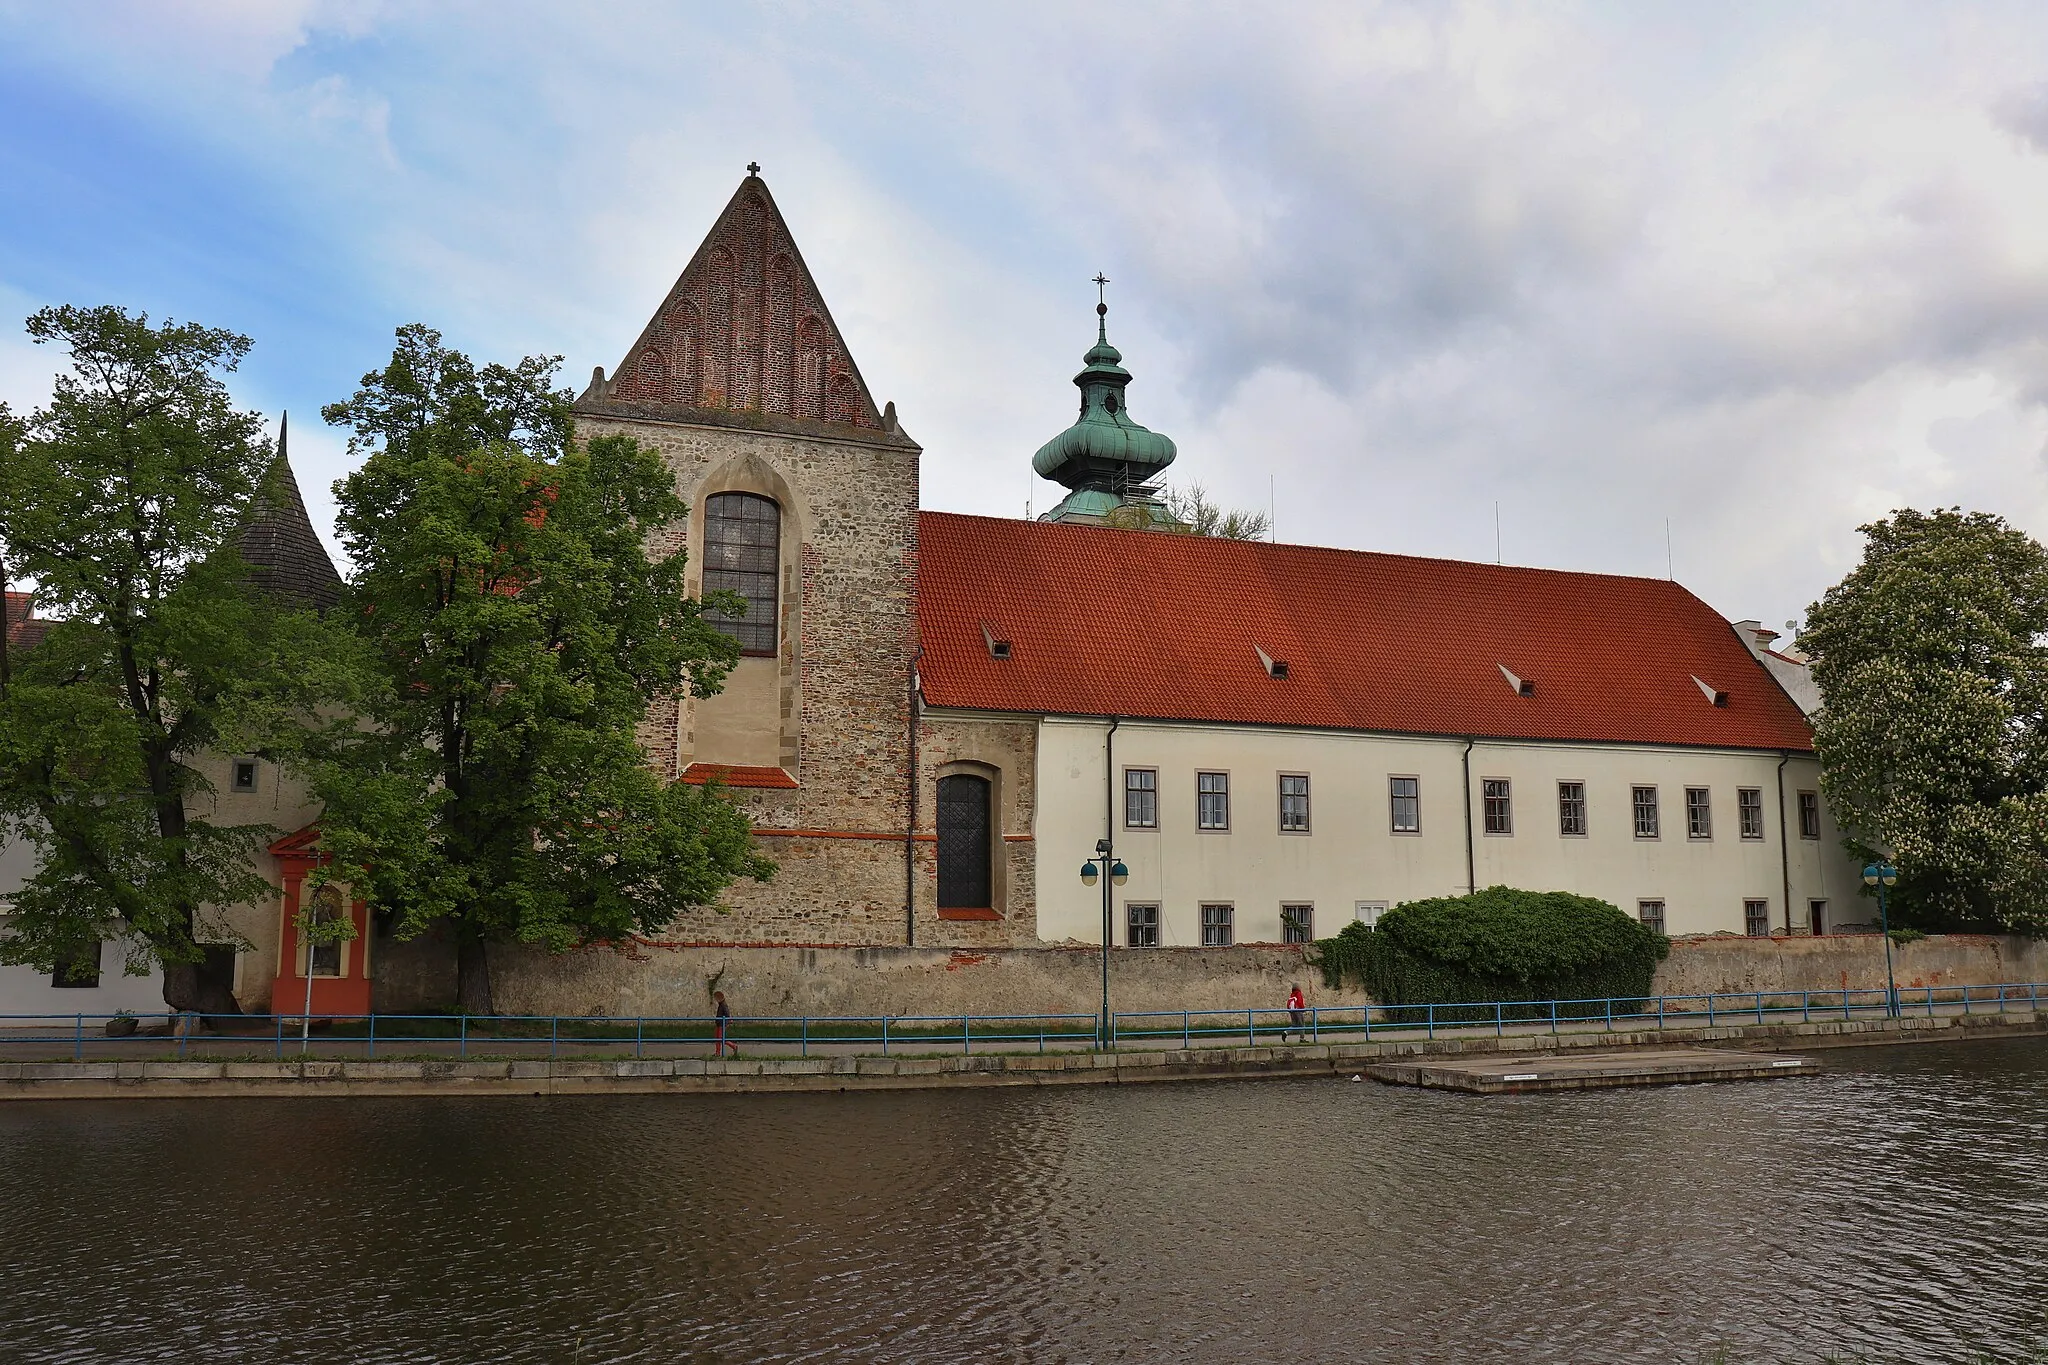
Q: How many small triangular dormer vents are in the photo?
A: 4